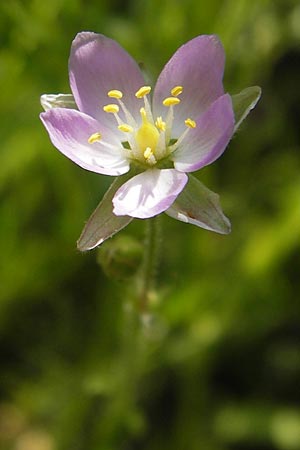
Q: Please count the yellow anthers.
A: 10